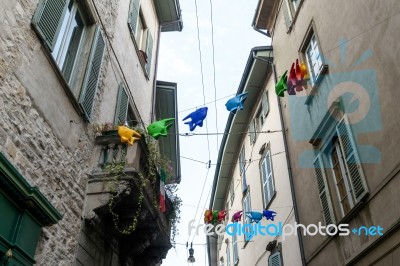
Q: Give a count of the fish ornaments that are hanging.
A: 15